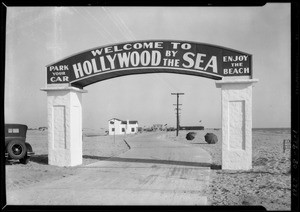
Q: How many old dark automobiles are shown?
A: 1